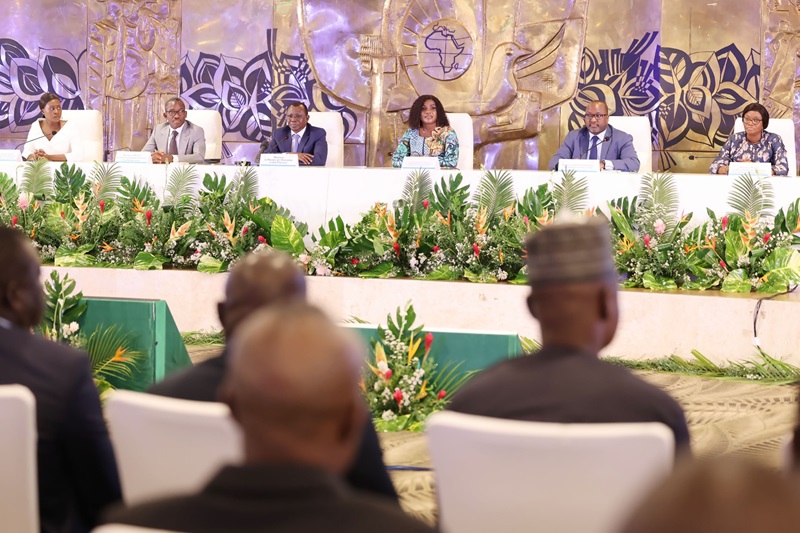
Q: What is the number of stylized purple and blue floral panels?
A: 3